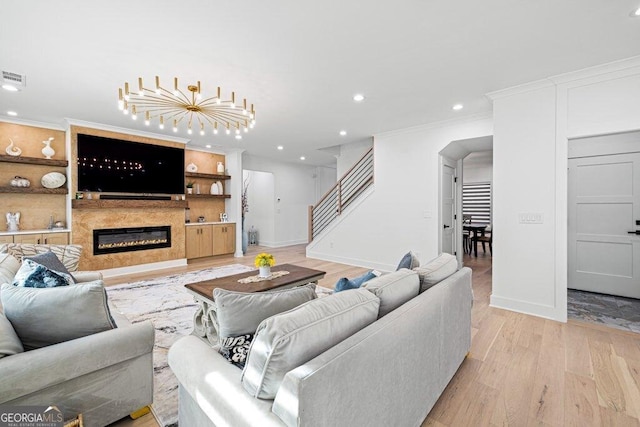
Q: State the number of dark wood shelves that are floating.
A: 4